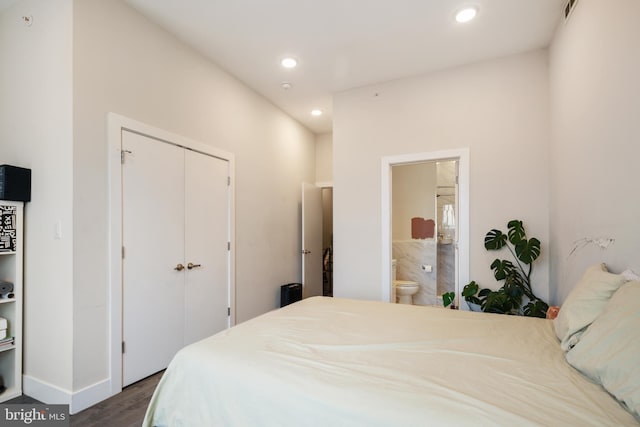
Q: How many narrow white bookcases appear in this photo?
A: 1